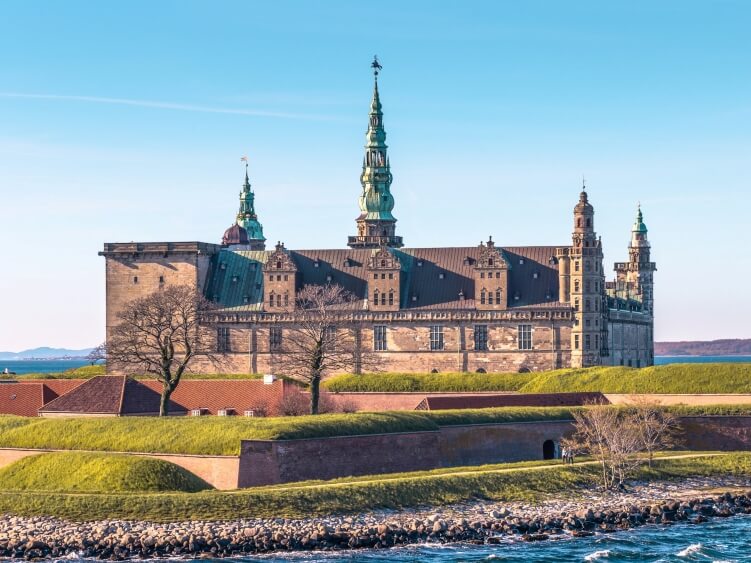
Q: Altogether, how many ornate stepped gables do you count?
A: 3